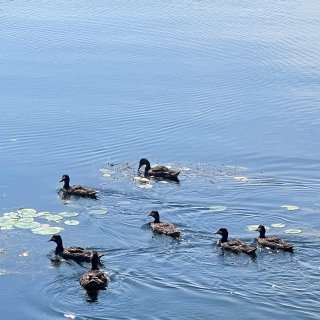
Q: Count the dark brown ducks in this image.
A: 7